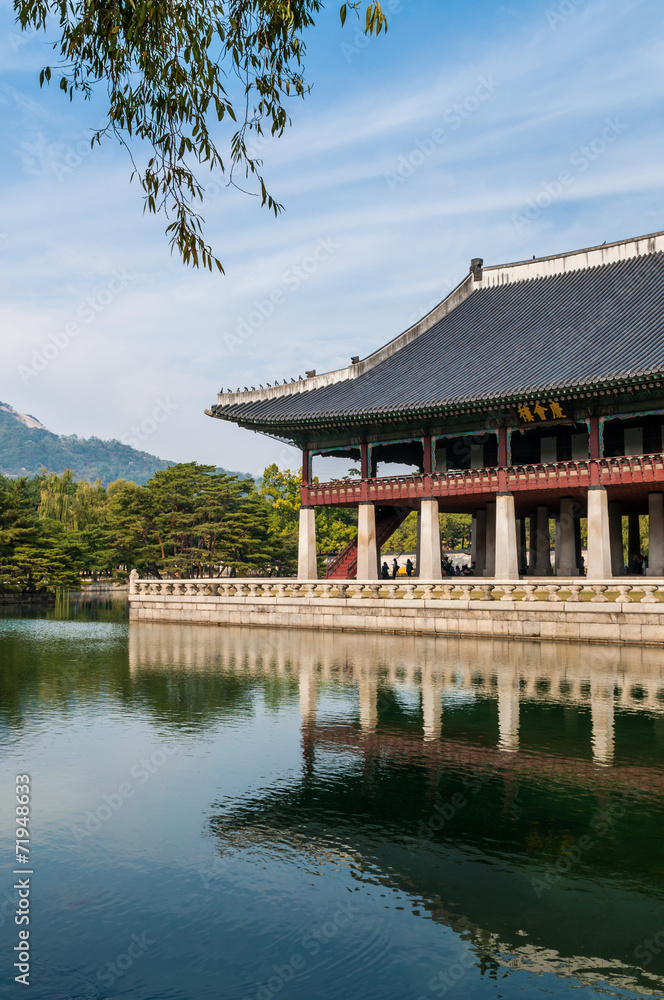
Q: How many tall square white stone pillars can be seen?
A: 5